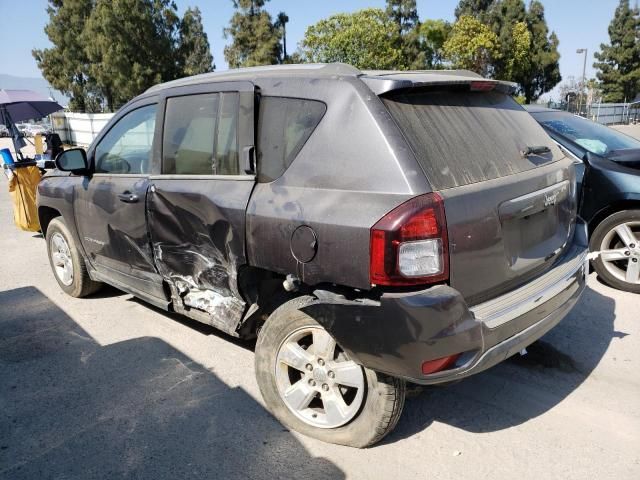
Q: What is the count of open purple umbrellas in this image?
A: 1